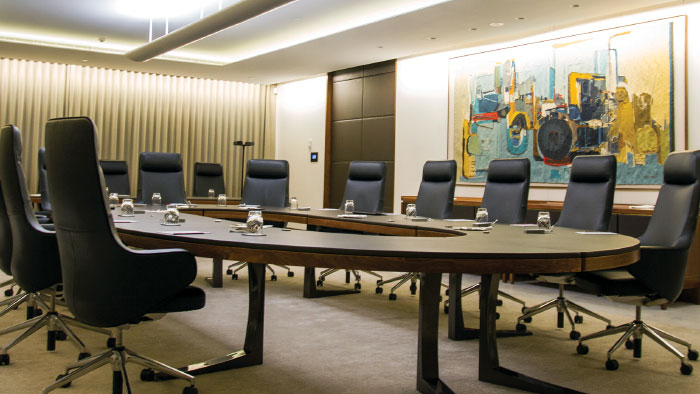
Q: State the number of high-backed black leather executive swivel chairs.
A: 13